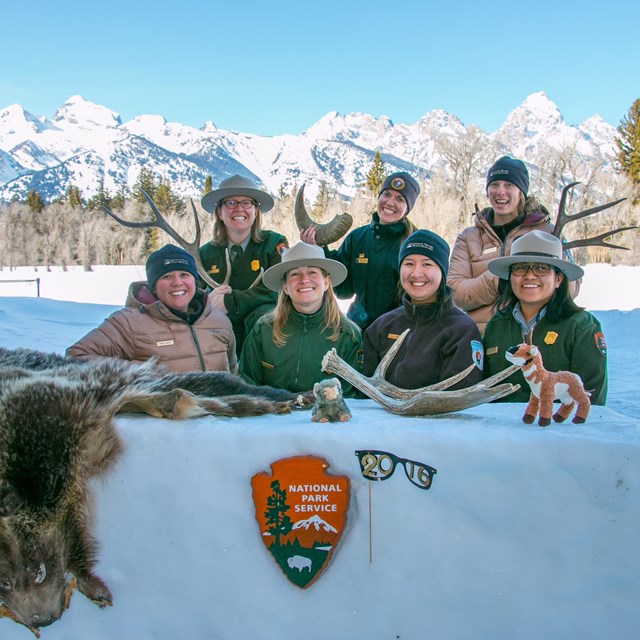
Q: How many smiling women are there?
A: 7